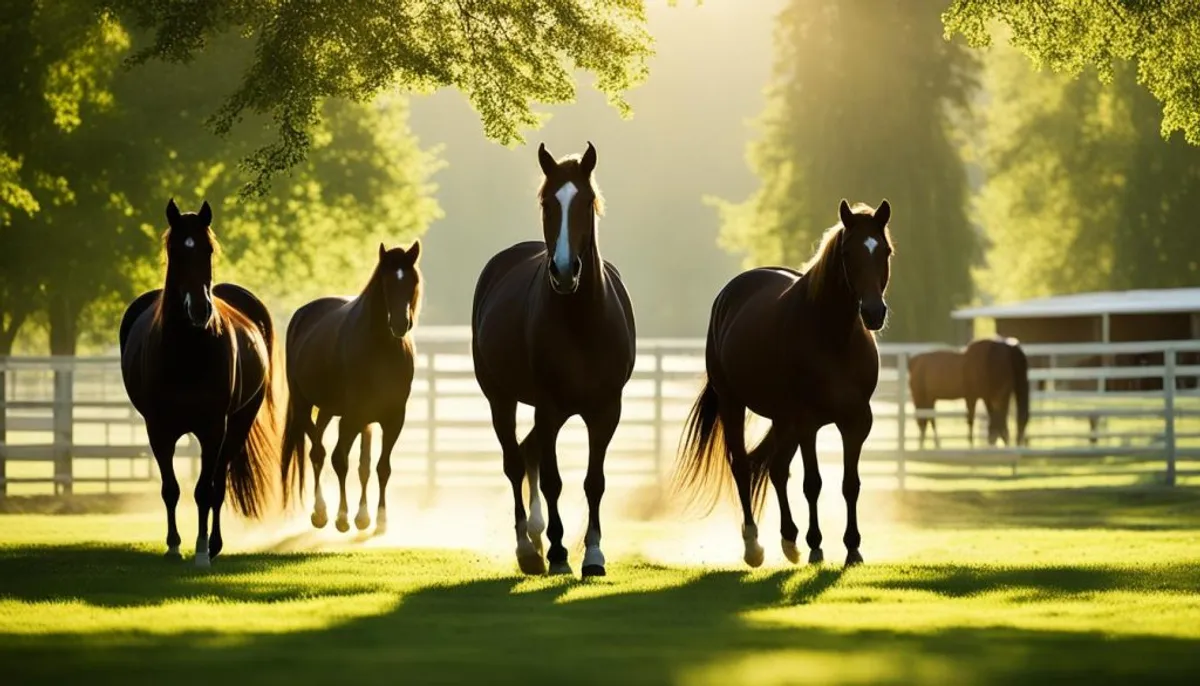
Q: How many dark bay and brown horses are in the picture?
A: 6